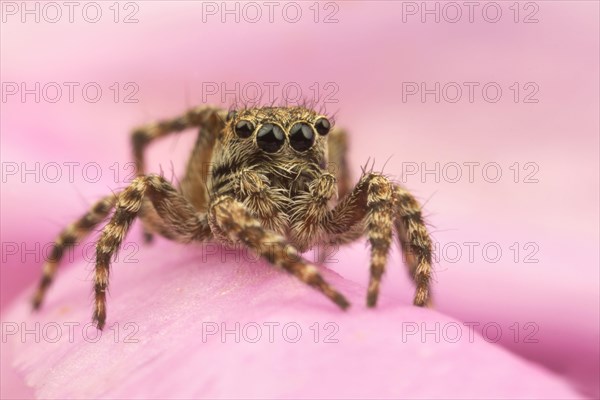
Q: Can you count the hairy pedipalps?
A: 2